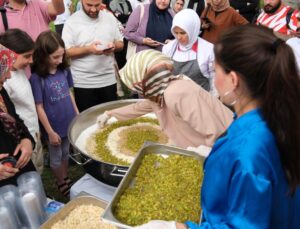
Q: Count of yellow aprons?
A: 0